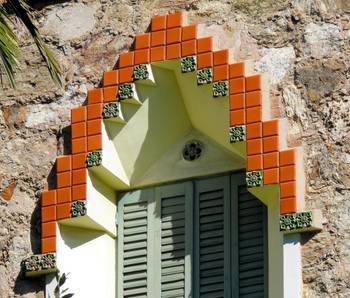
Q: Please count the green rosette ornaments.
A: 14